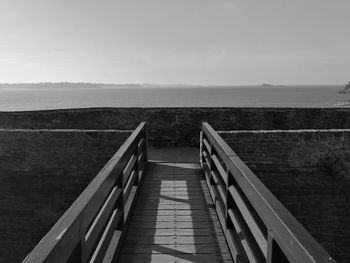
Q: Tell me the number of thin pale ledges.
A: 2